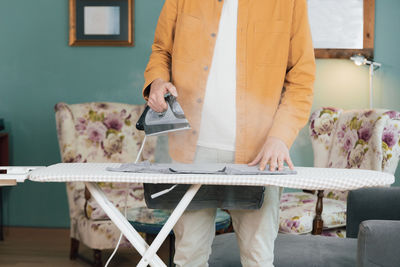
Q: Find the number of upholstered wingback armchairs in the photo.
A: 2